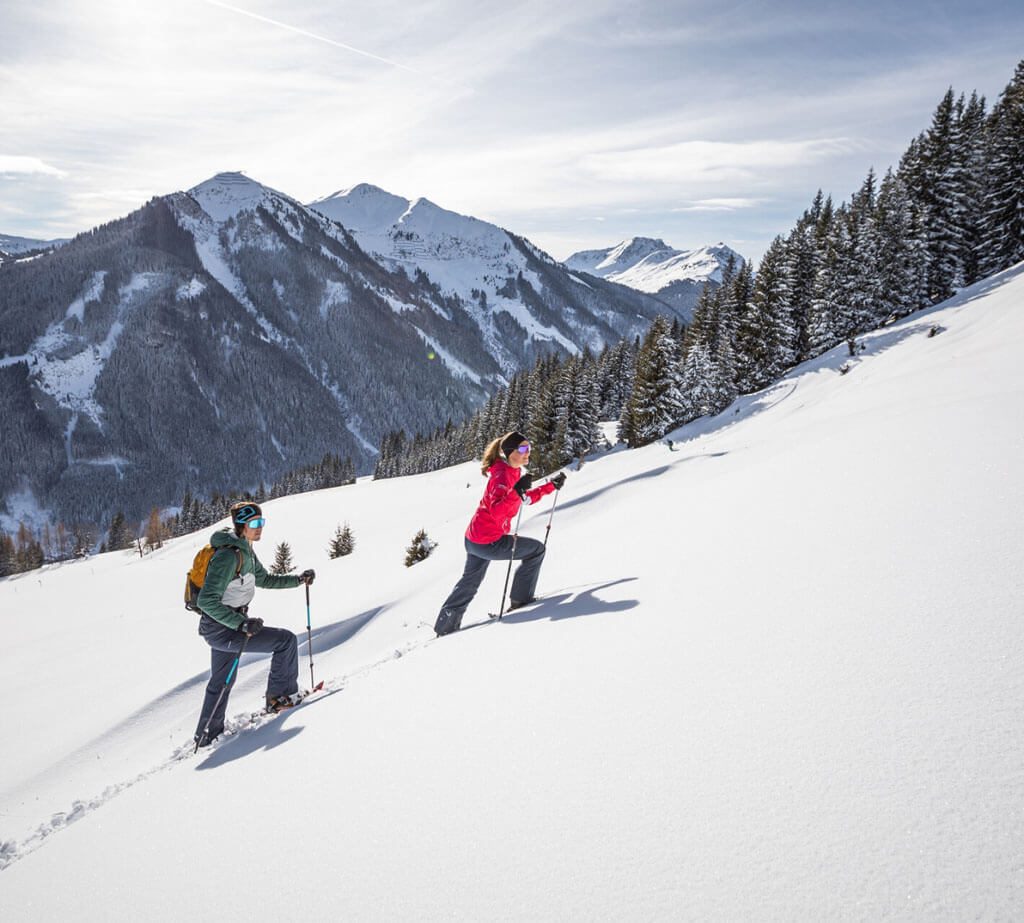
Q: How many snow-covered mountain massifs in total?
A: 3